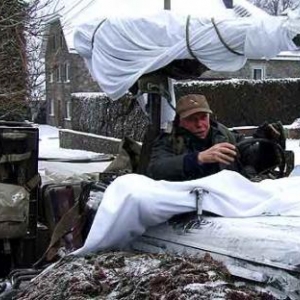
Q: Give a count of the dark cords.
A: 3